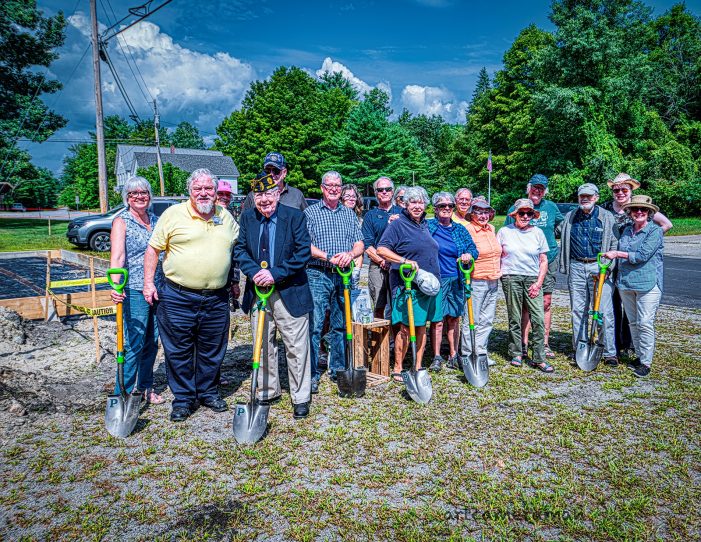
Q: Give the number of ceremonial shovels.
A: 6